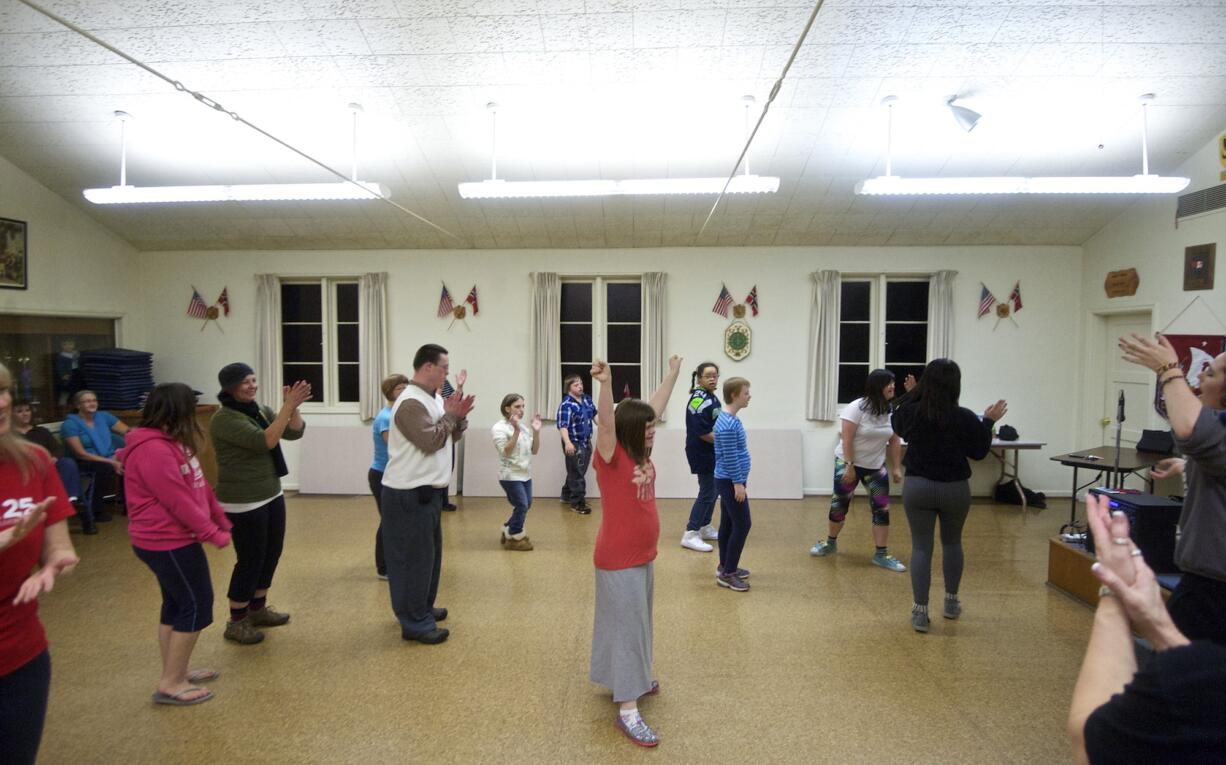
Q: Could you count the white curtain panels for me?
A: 6